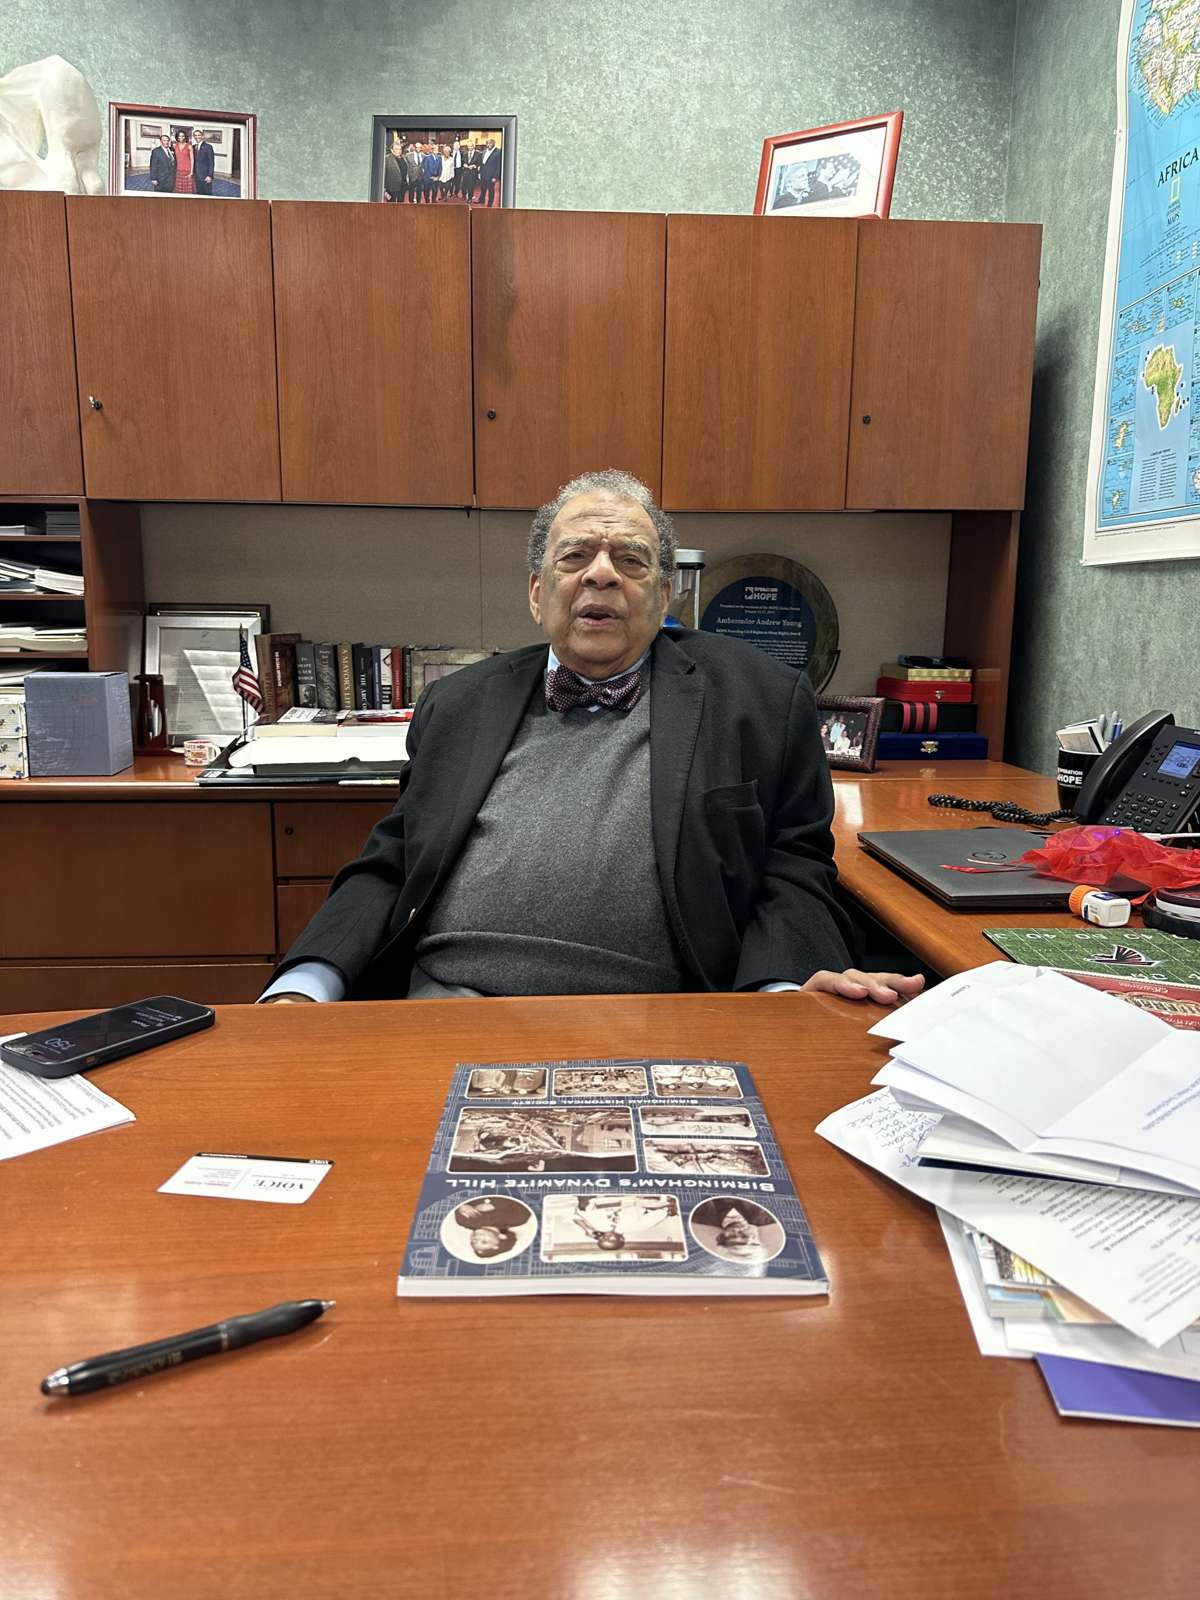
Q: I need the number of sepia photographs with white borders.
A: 9